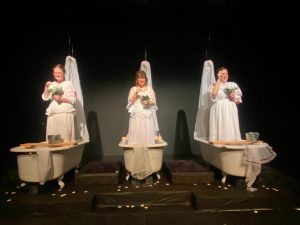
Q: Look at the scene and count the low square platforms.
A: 2